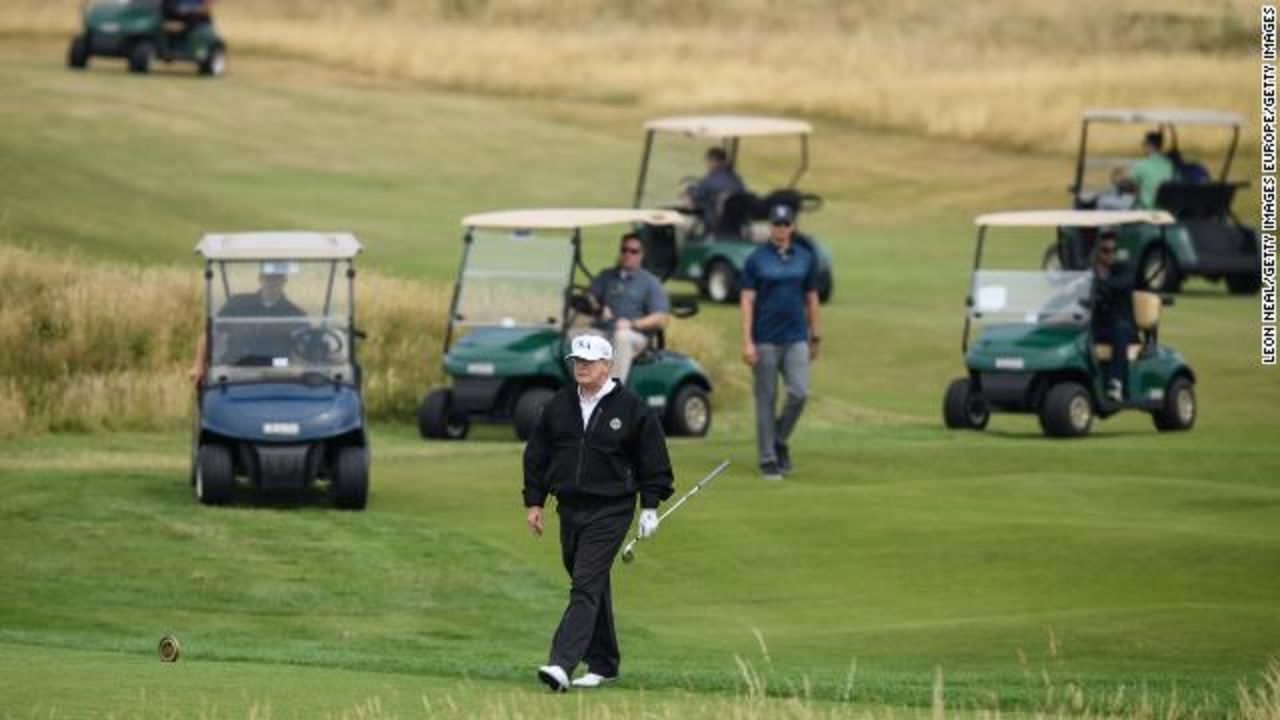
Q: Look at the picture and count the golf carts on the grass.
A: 6